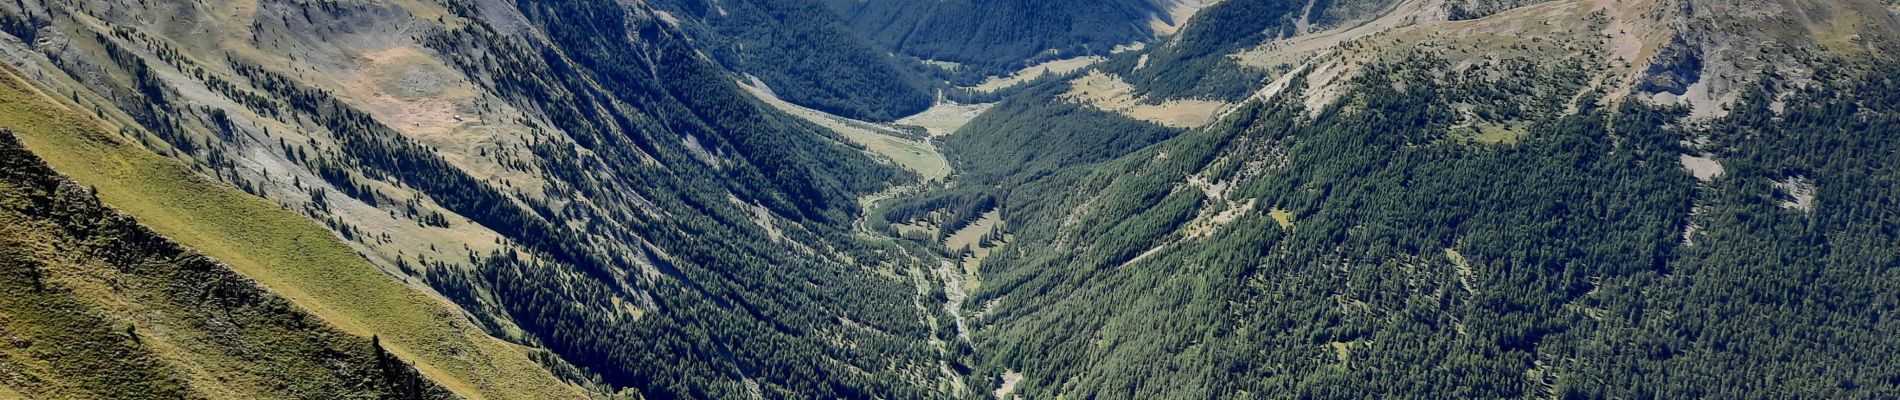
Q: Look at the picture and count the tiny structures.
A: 2